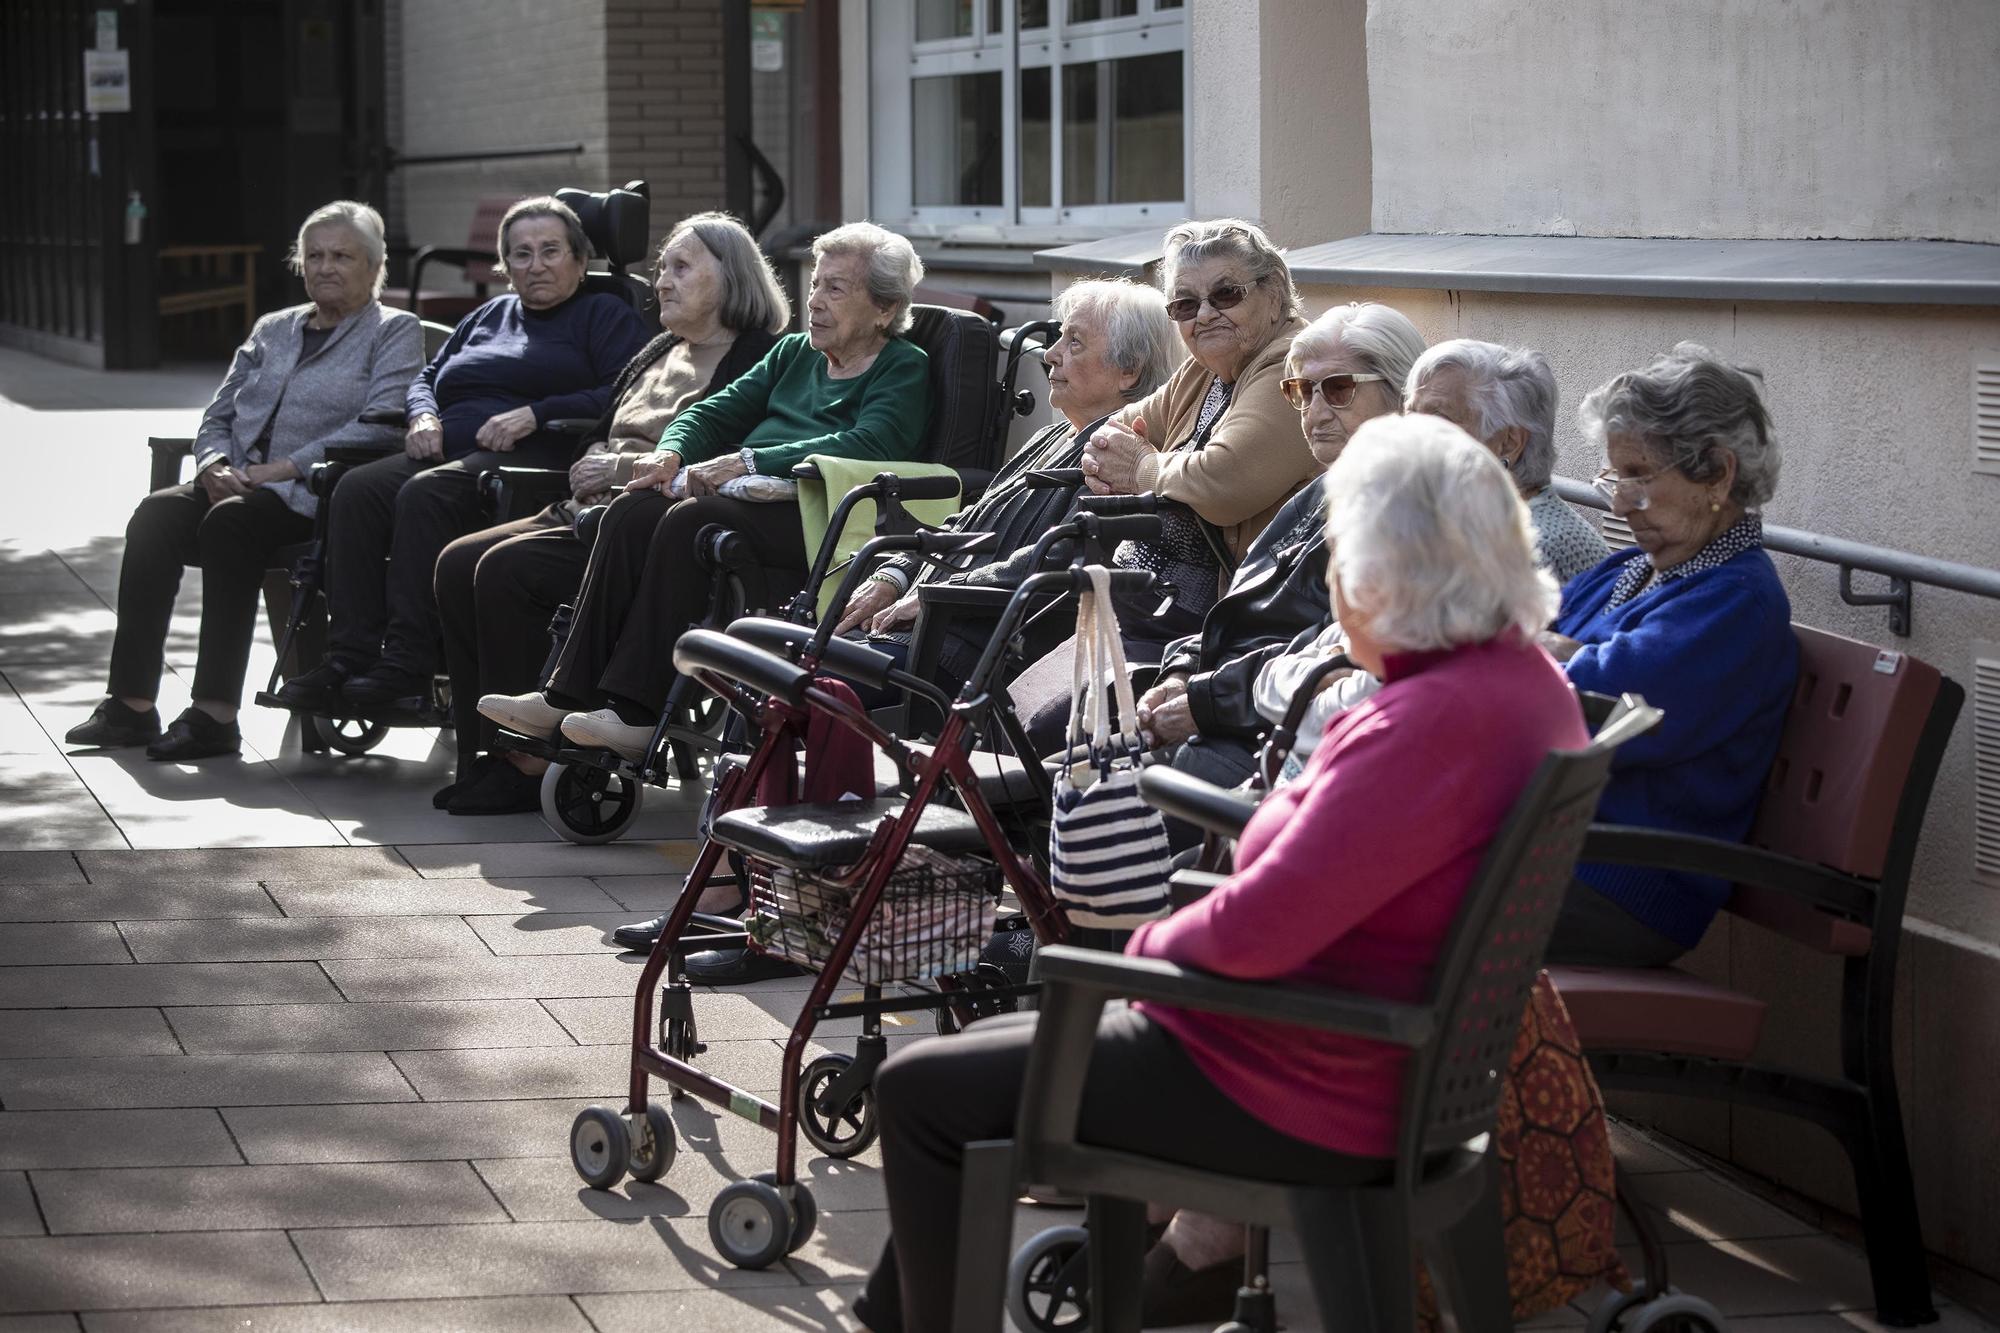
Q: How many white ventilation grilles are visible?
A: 3